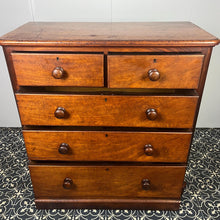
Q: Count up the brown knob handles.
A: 8